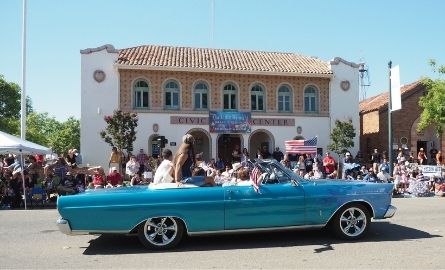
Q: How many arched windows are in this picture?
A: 7